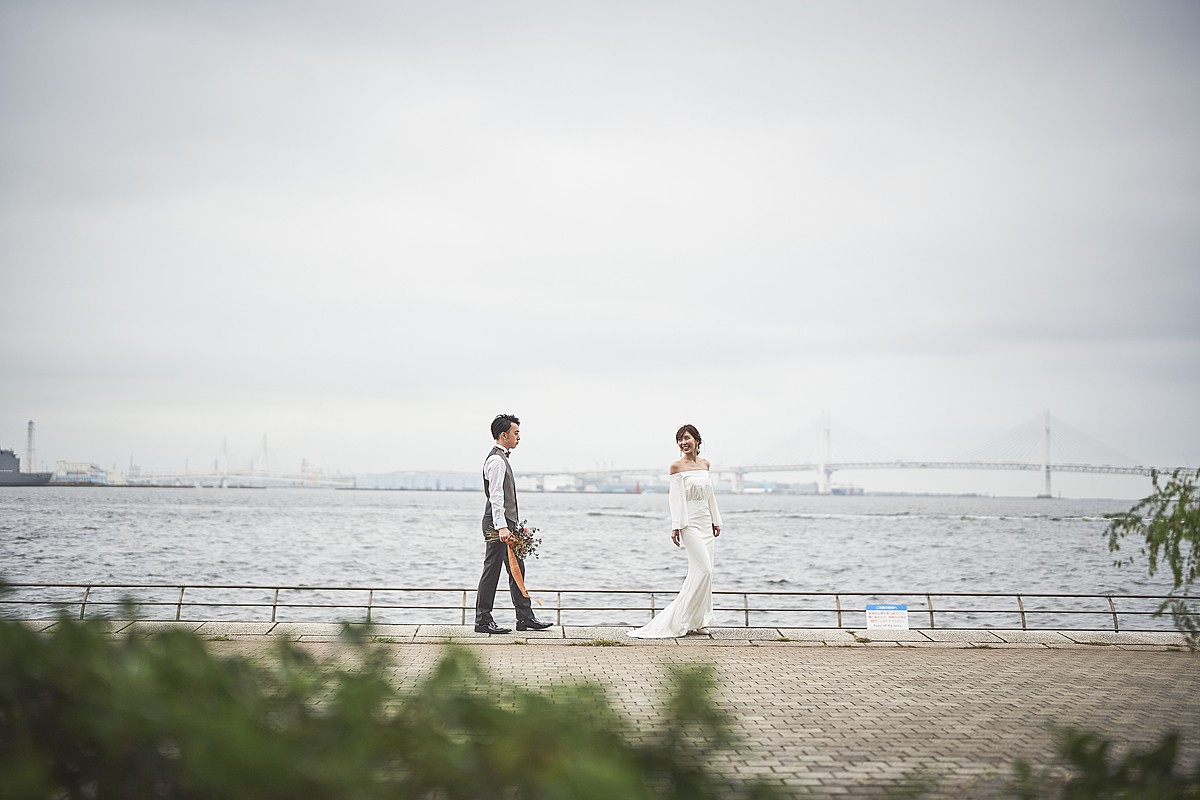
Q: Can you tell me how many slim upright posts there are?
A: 12